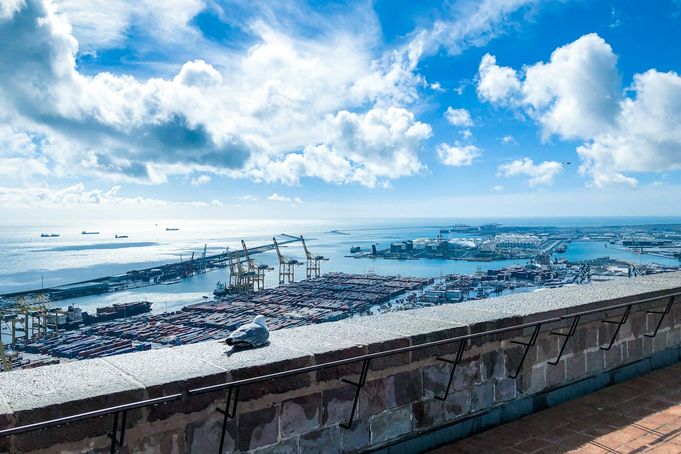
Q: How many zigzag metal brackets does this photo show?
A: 8